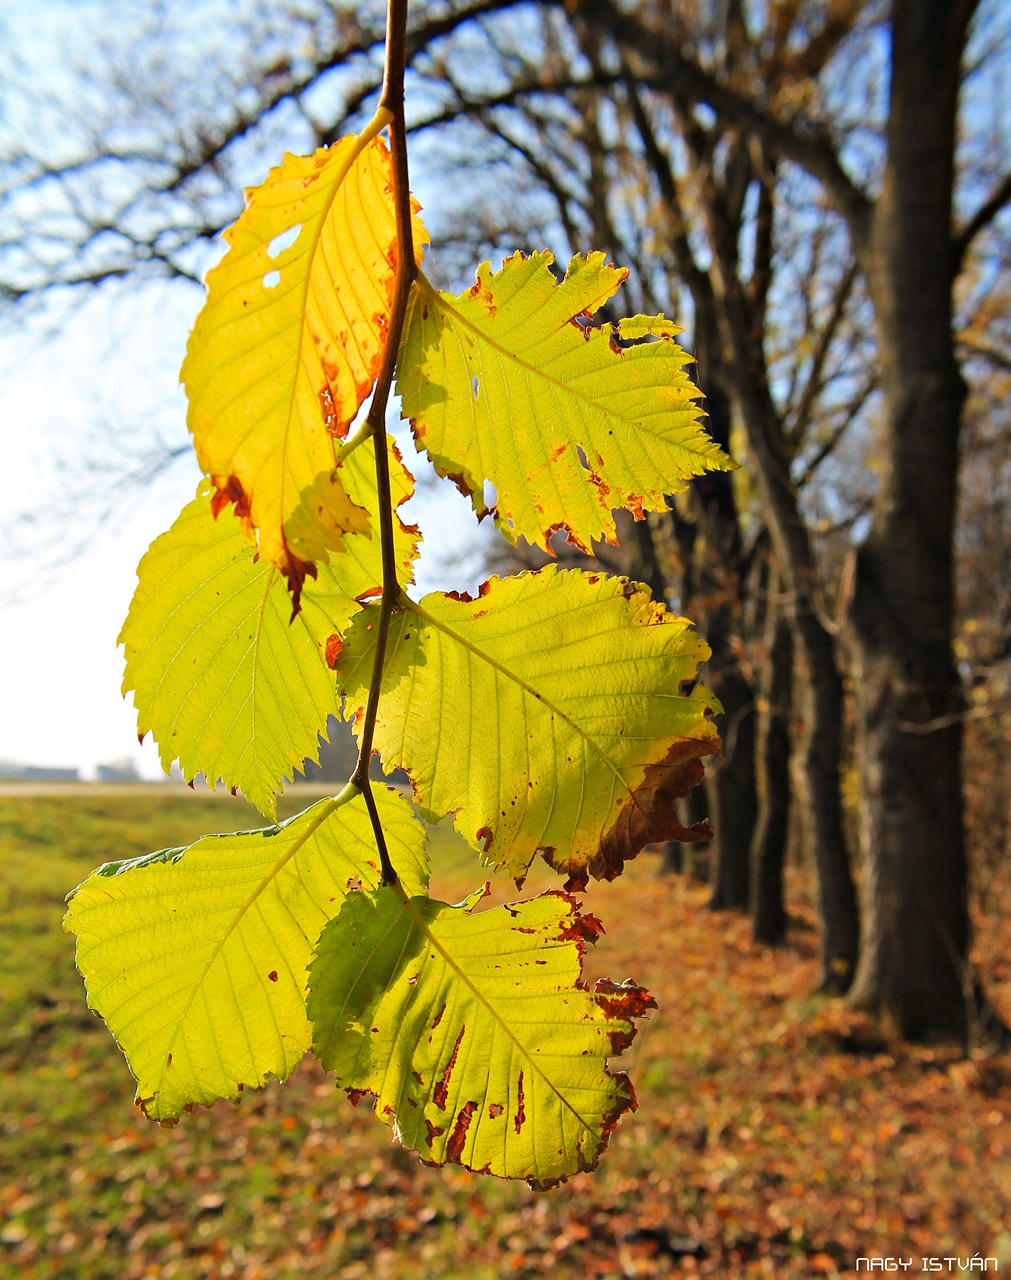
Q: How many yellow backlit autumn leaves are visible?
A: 6